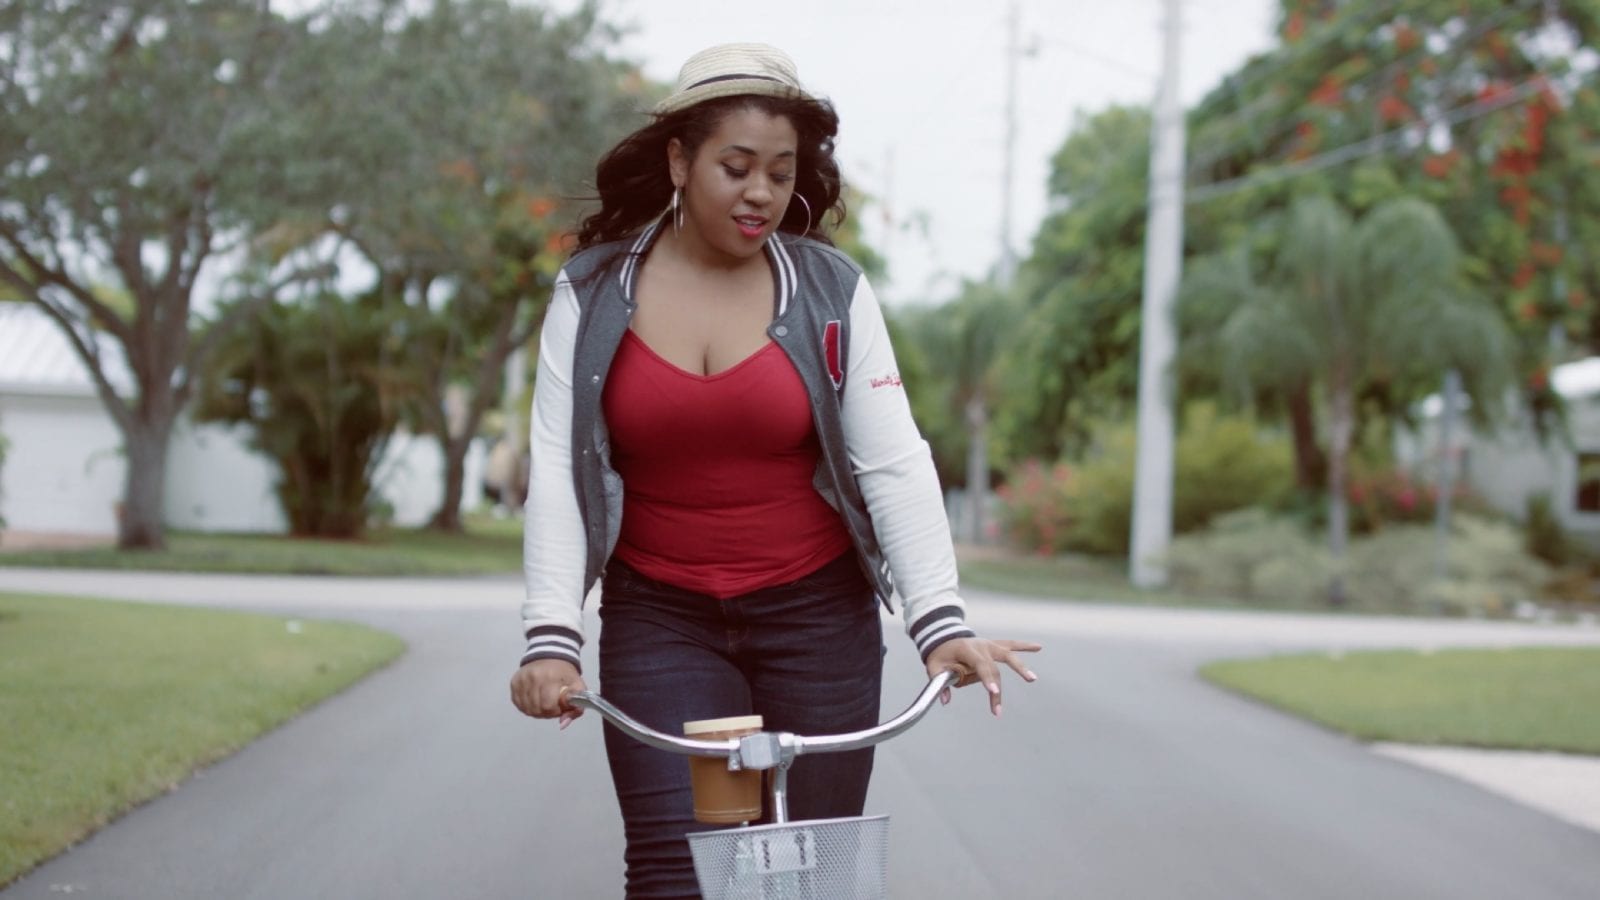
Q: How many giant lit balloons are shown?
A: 0